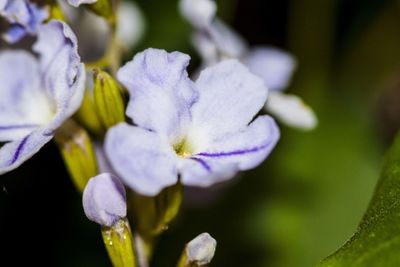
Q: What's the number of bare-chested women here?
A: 0